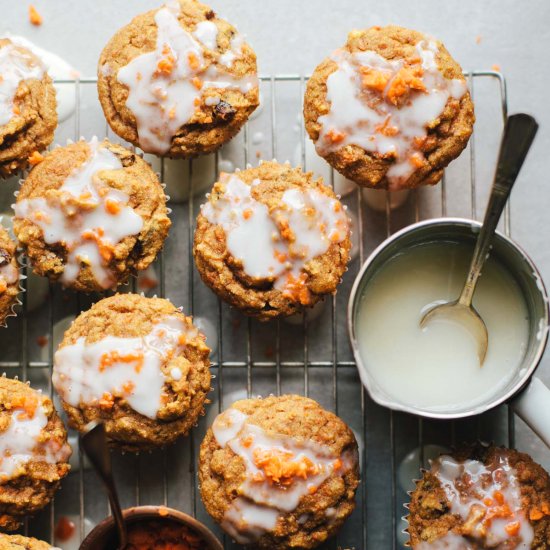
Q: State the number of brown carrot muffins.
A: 11